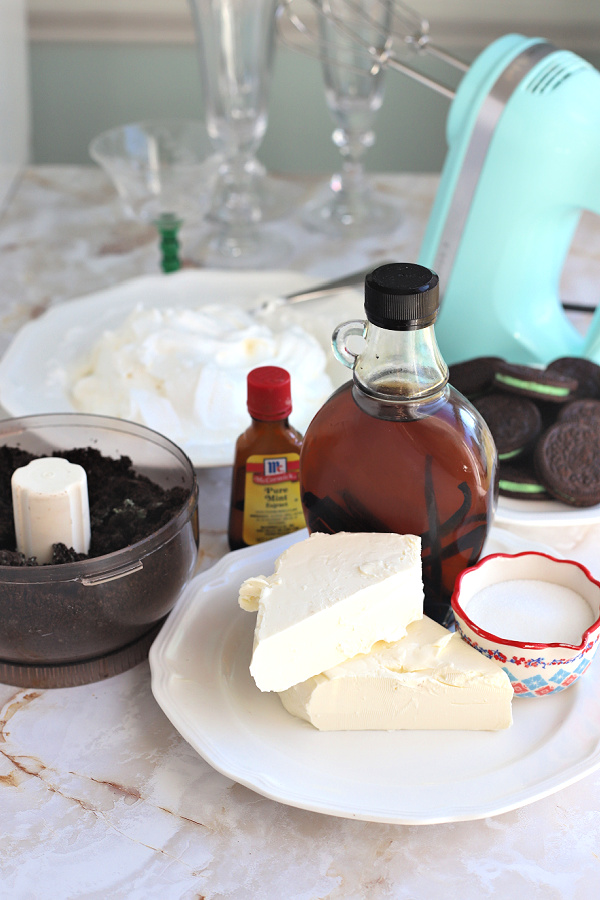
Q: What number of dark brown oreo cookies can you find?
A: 7